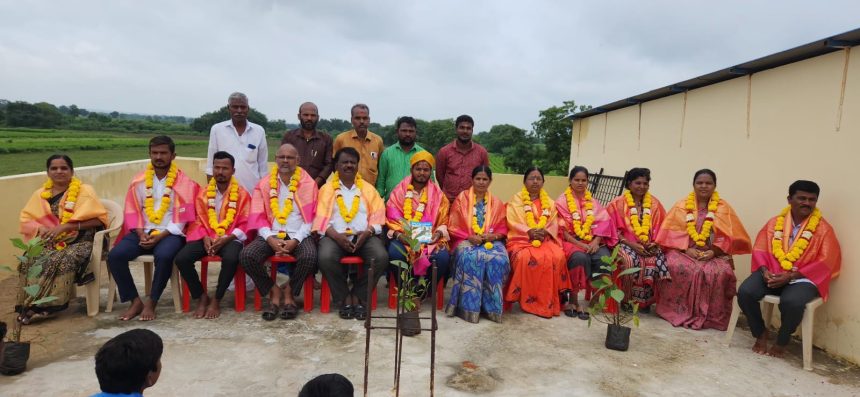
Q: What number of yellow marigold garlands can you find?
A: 12